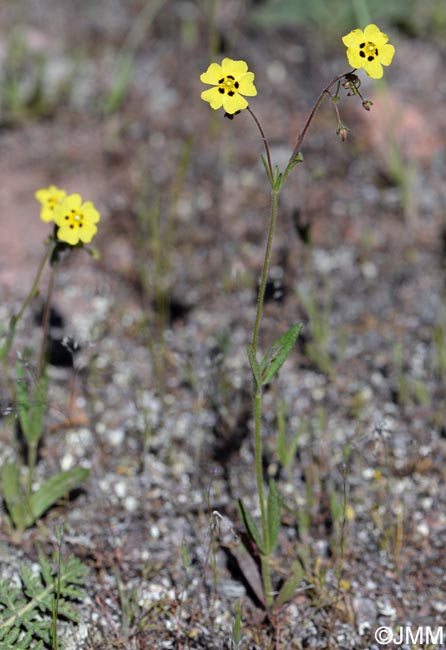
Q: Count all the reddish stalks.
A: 2